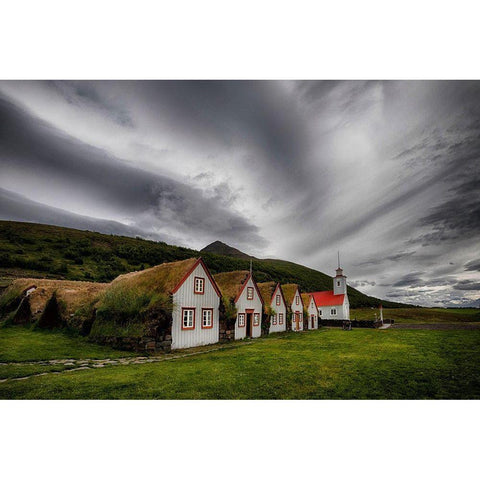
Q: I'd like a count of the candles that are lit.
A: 0